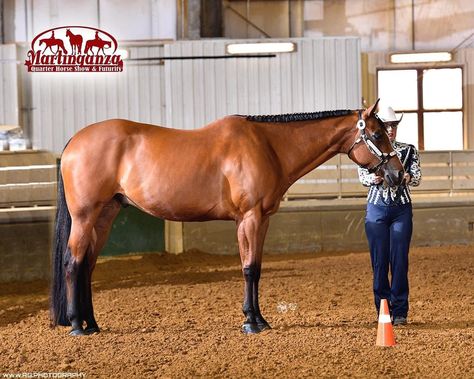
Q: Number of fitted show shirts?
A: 1